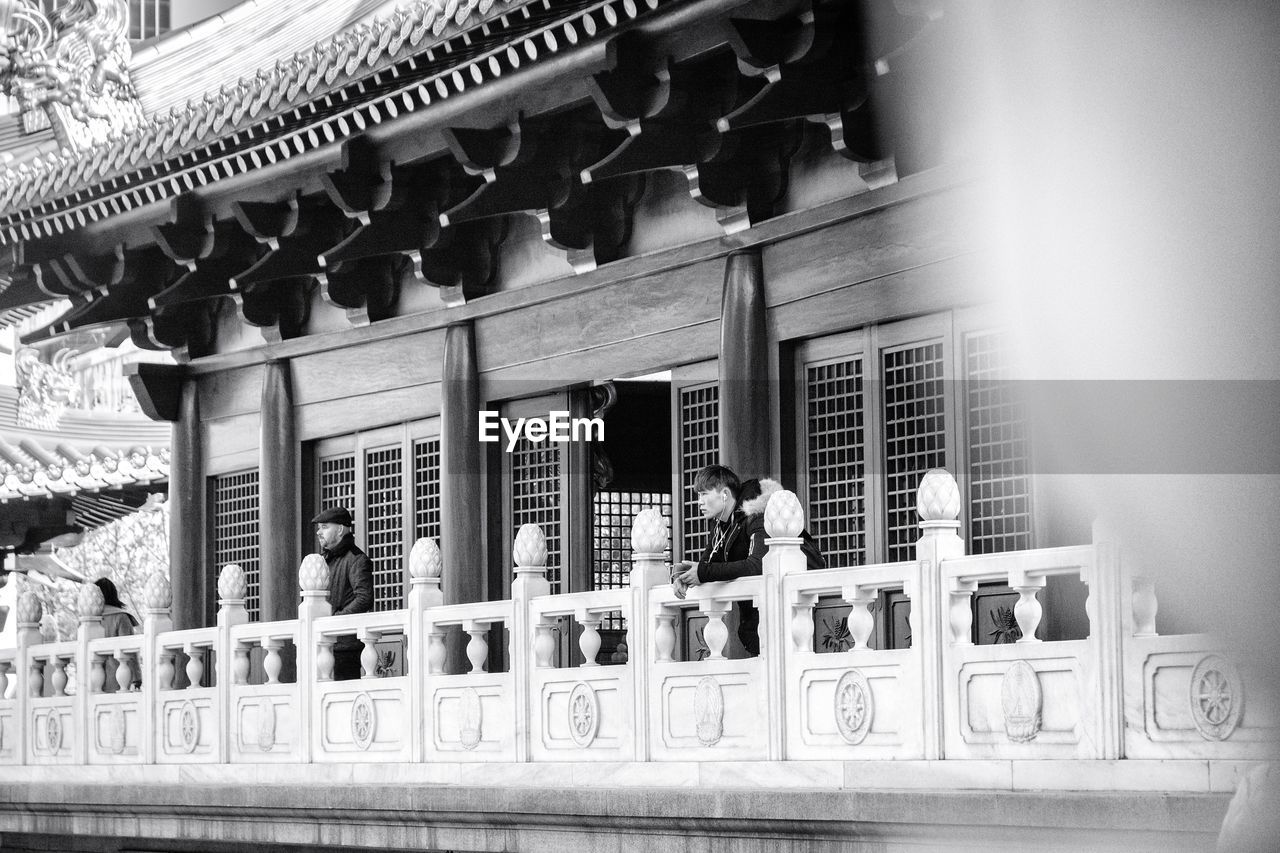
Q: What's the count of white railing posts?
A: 11